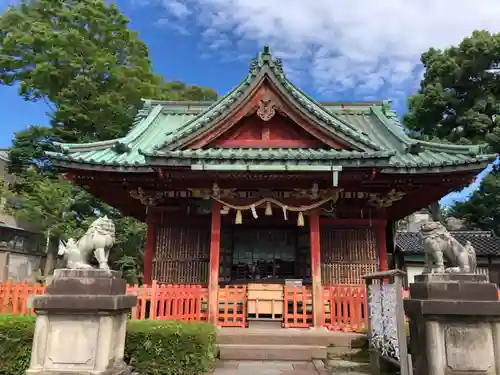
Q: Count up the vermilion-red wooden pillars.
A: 4